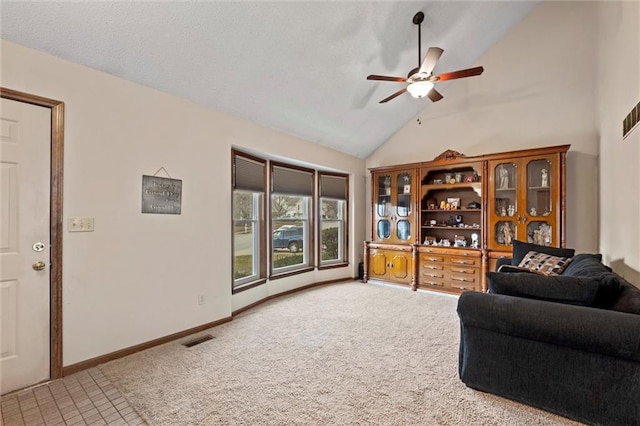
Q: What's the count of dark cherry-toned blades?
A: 4